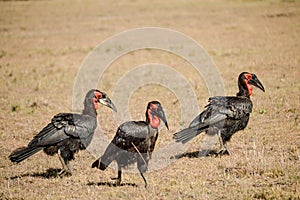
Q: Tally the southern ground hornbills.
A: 3